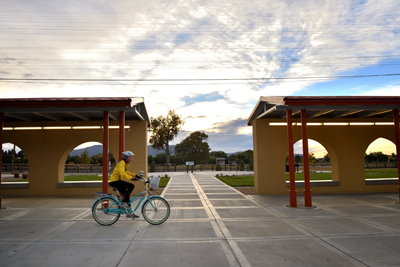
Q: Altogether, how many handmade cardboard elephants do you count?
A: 0